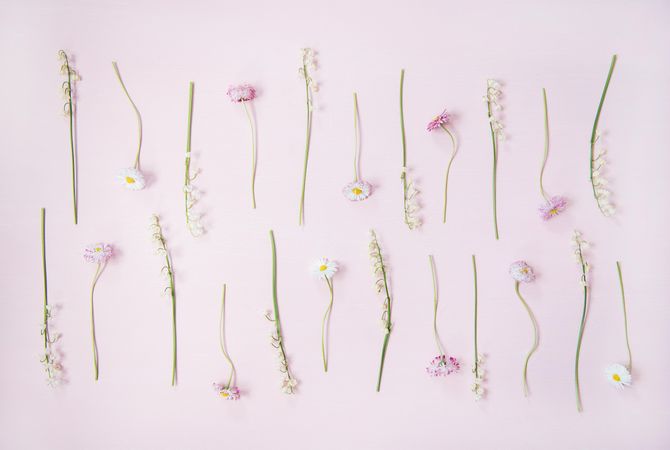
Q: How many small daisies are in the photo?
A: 11